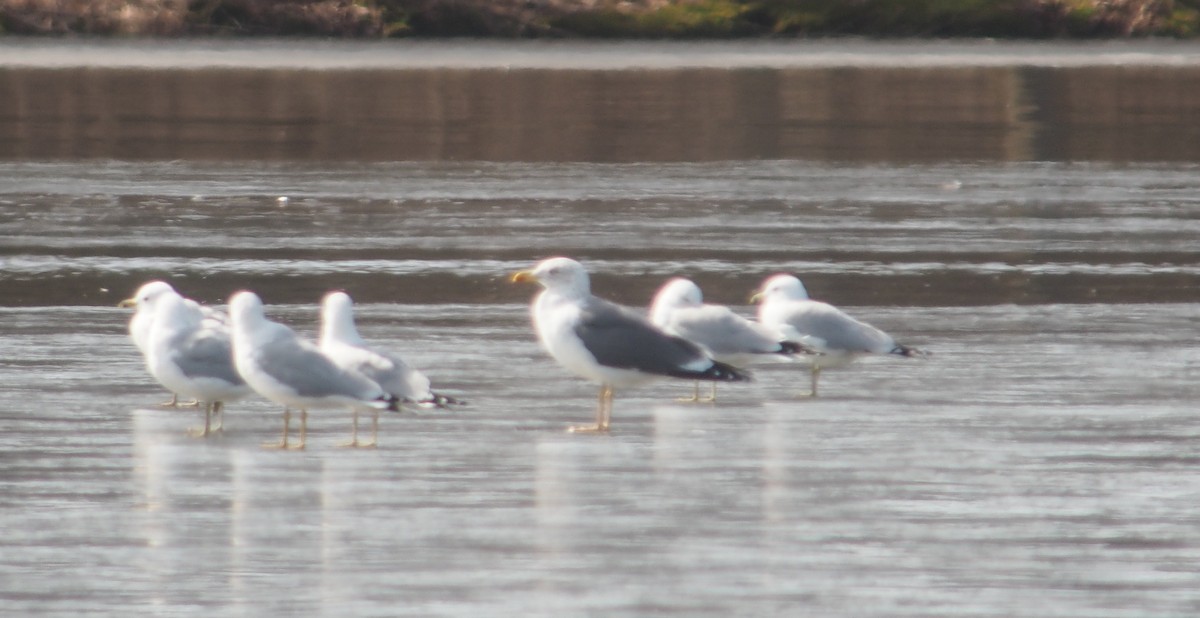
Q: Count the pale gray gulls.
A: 6